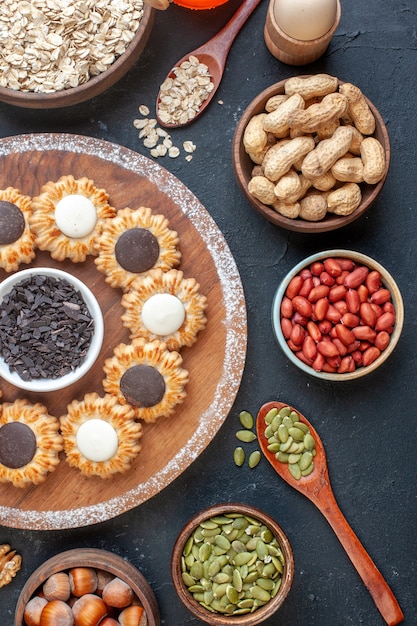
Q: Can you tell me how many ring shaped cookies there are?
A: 7